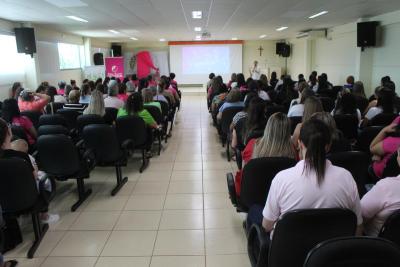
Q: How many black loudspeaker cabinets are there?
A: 6